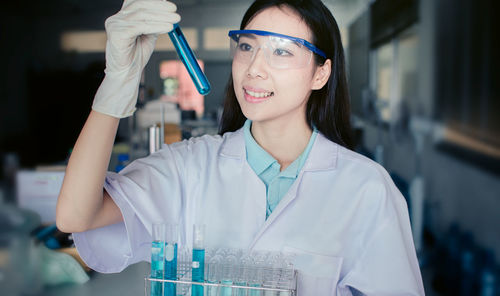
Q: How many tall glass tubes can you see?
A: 4